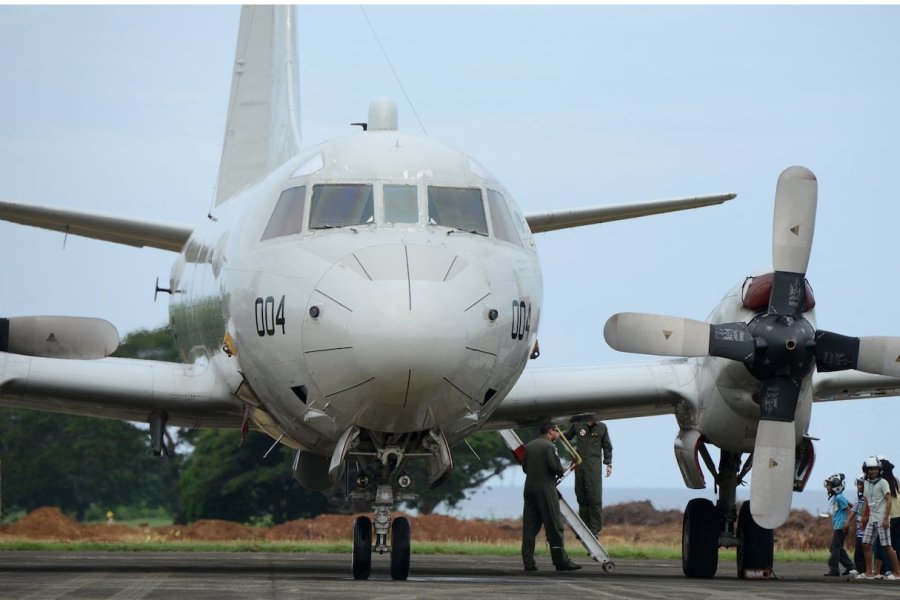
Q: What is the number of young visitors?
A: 4